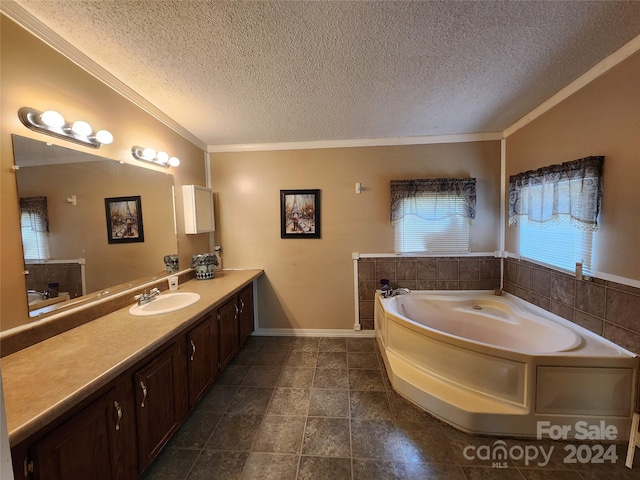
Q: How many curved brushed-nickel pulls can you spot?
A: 5